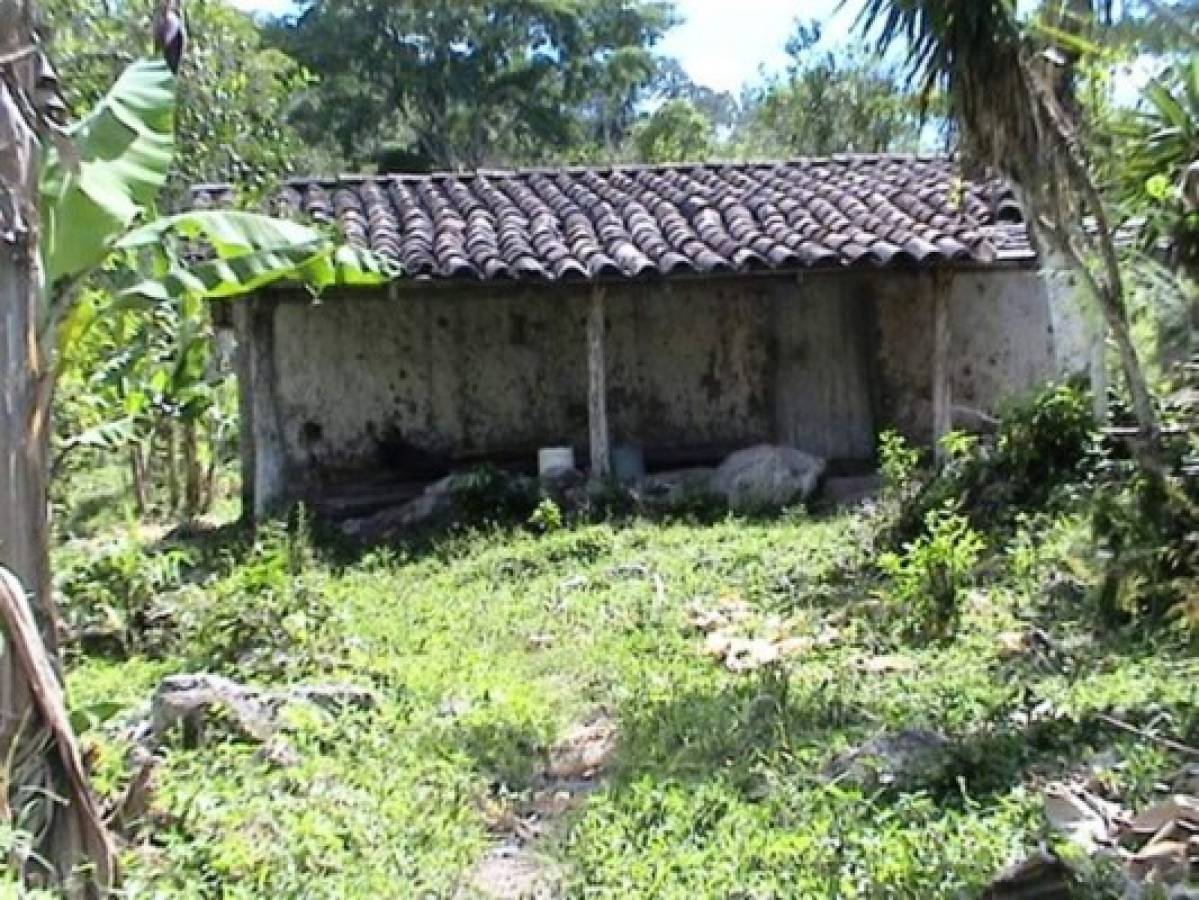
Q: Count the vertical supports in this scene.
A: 3